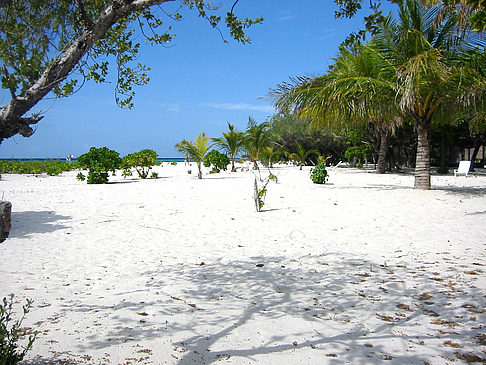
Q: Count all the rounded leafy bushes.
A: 4